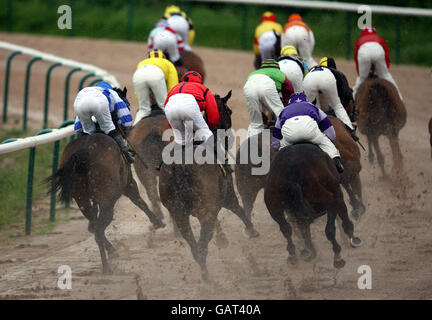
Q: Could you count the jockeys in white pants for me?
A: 12